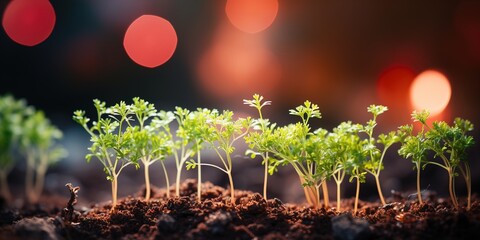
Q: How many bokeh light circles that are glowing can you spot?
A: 5